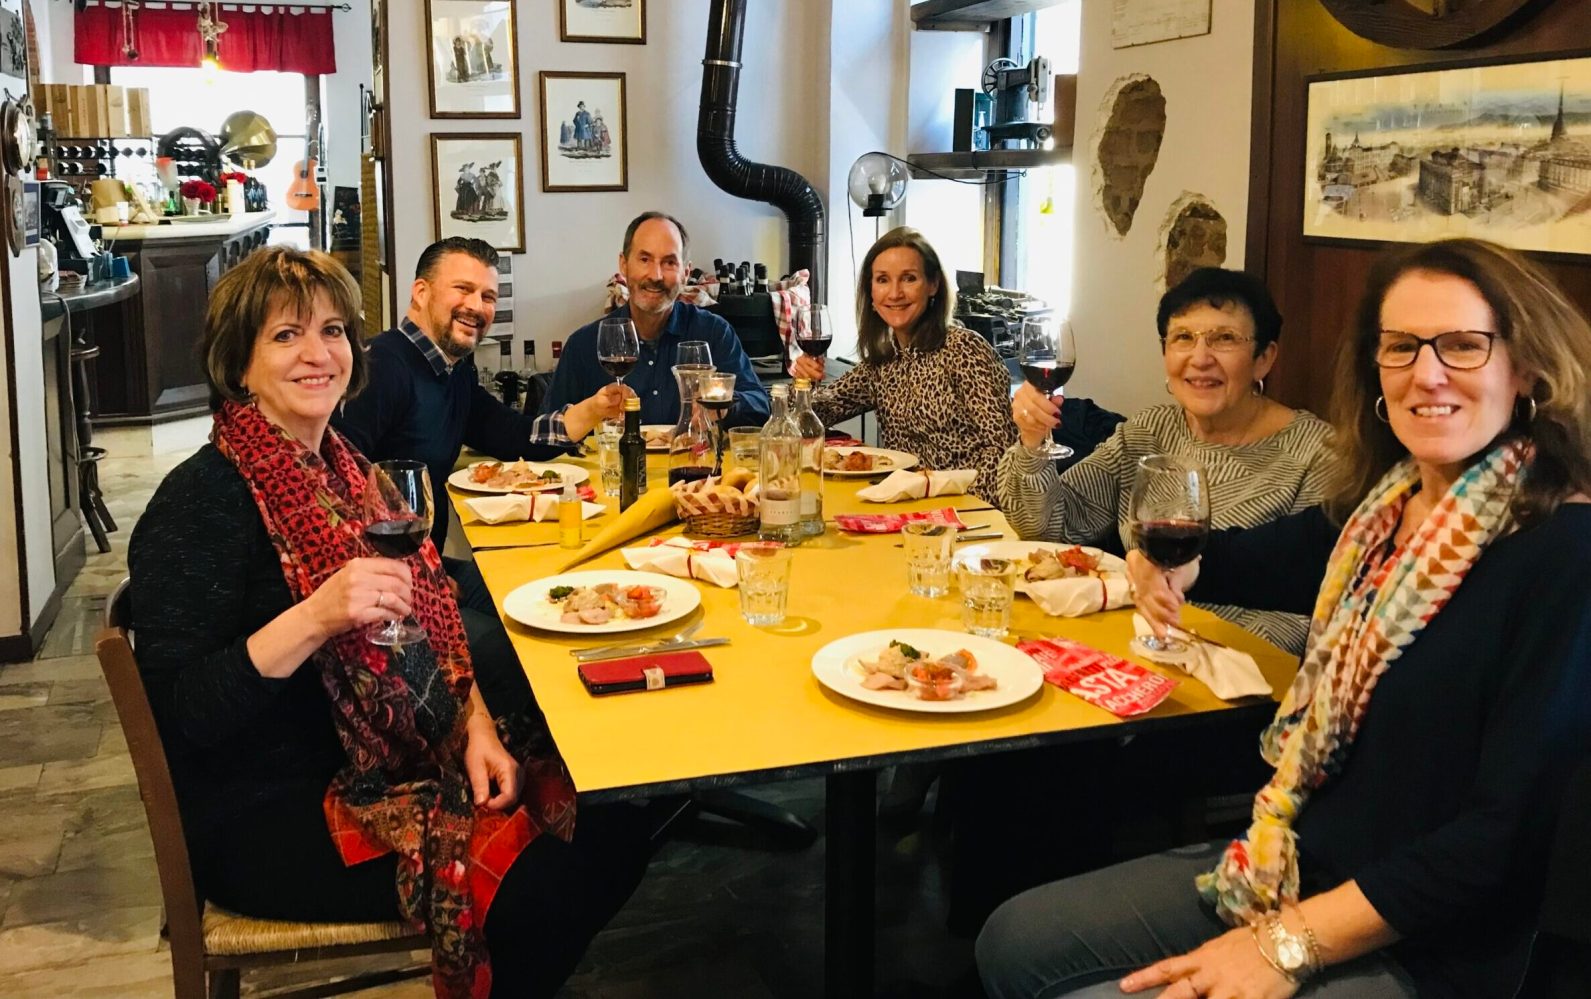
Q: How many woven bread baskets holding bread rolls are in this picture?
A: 1